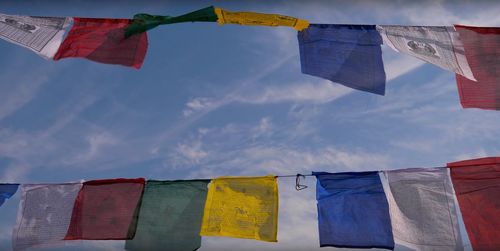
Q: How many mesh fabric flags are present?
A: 15